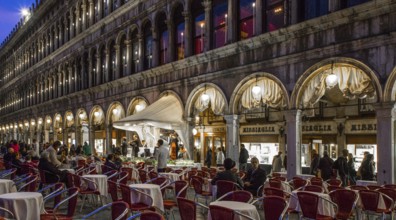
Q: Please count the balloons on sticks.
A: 0